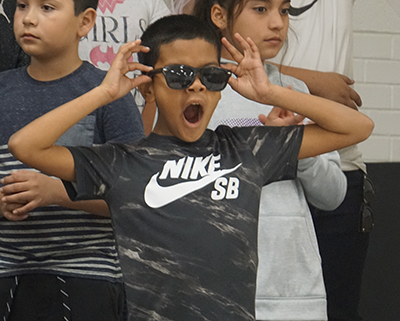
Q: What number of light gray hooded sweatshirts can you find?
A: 1